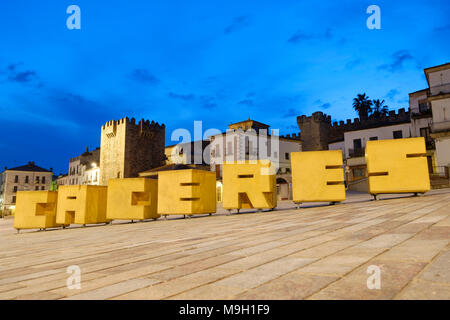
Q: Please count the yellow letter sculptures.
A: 7